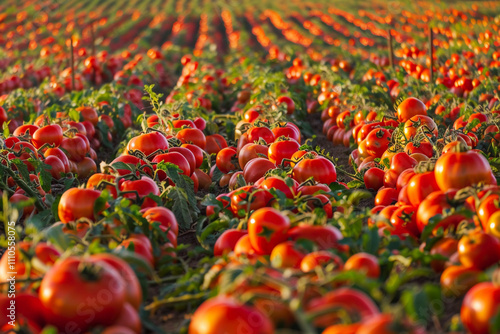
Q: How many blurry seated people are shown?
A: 0